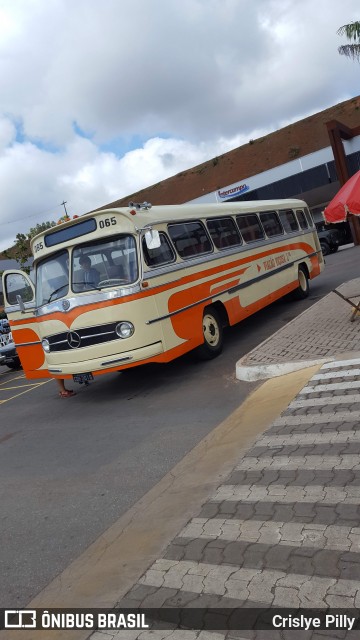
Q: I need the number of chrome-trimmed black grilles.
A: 1